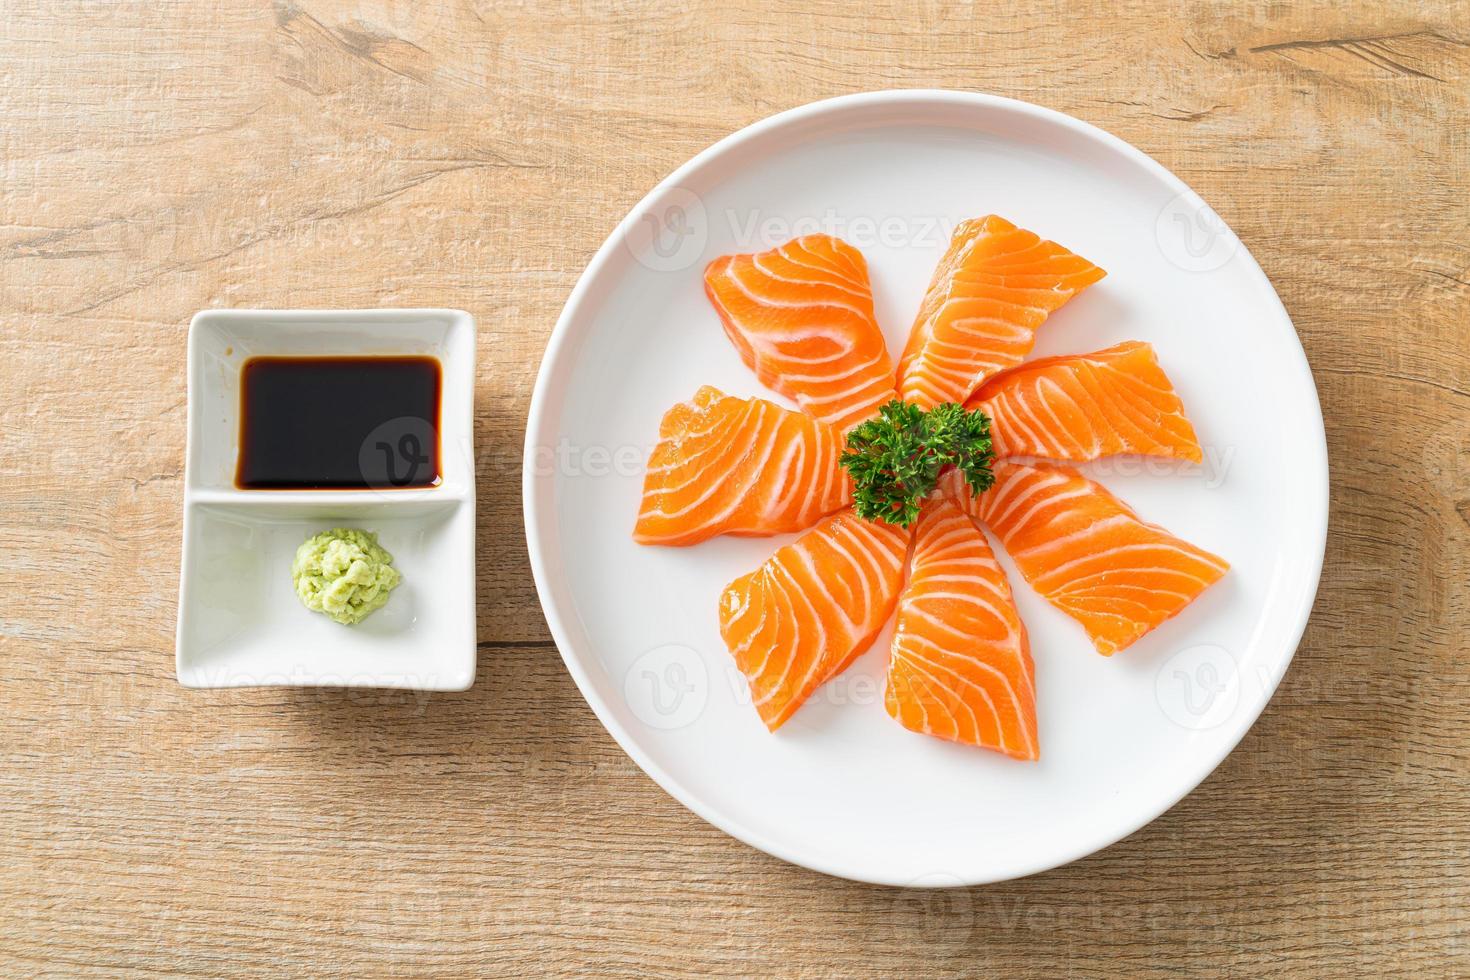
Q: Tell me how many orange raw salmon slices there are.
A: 7